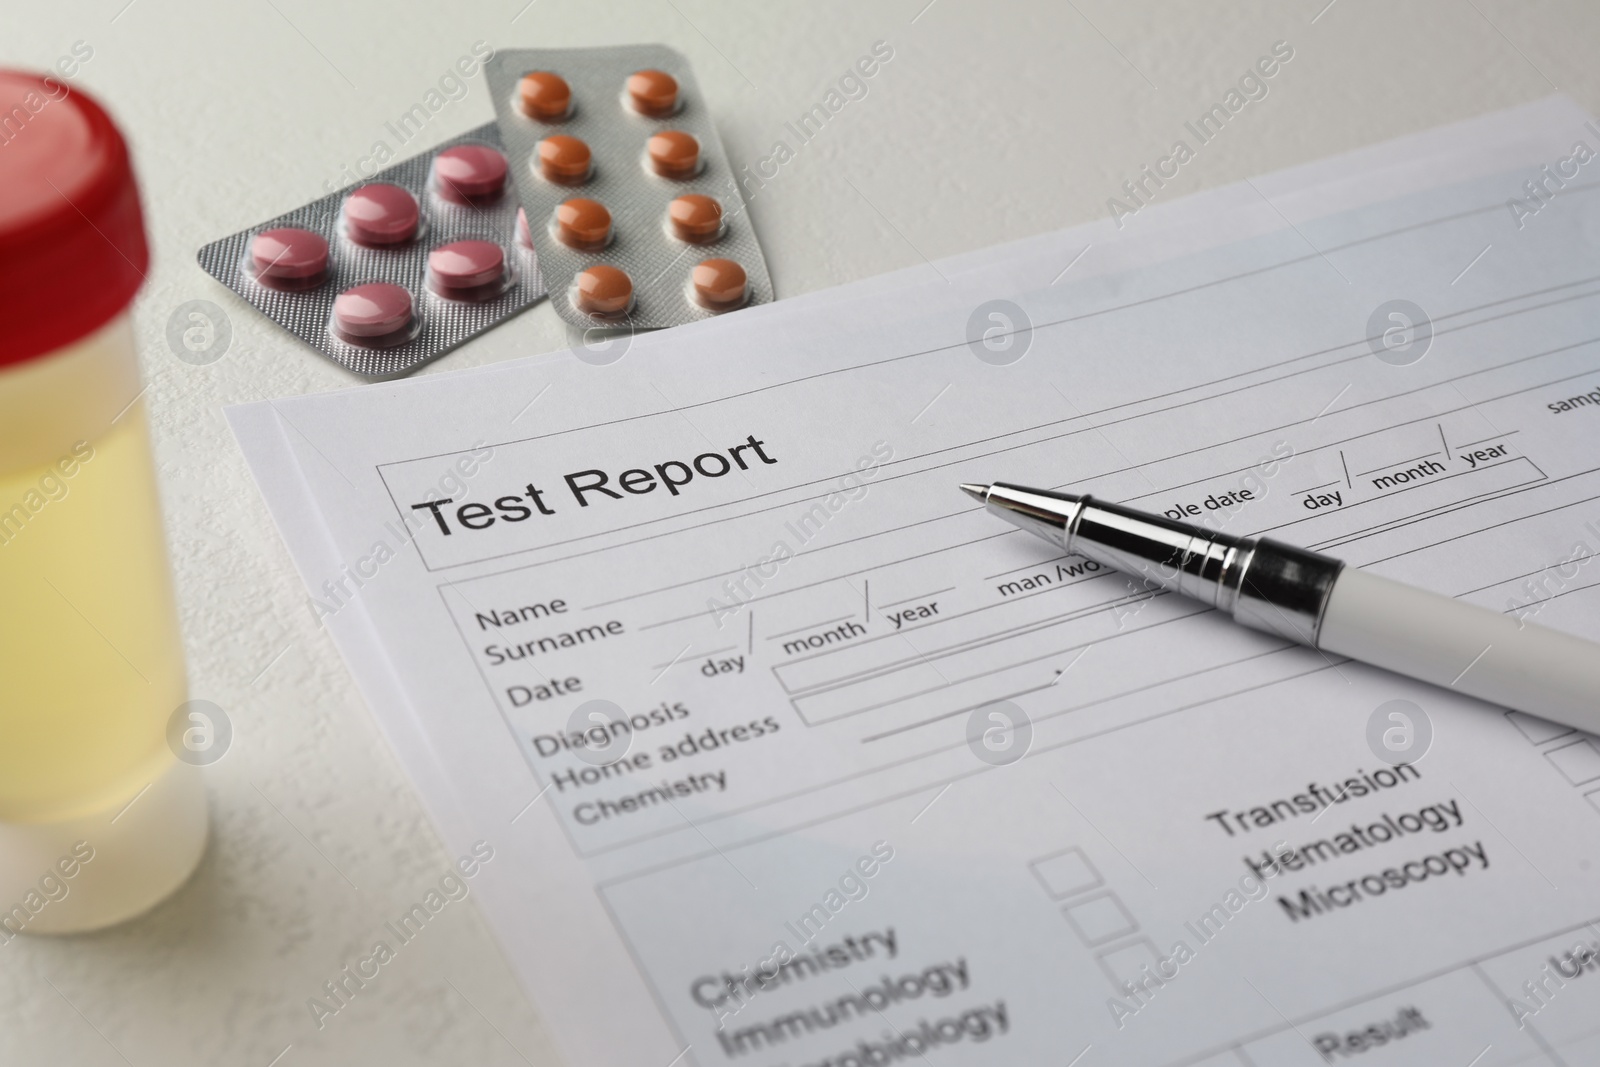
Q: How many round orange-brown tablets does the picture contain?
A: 8